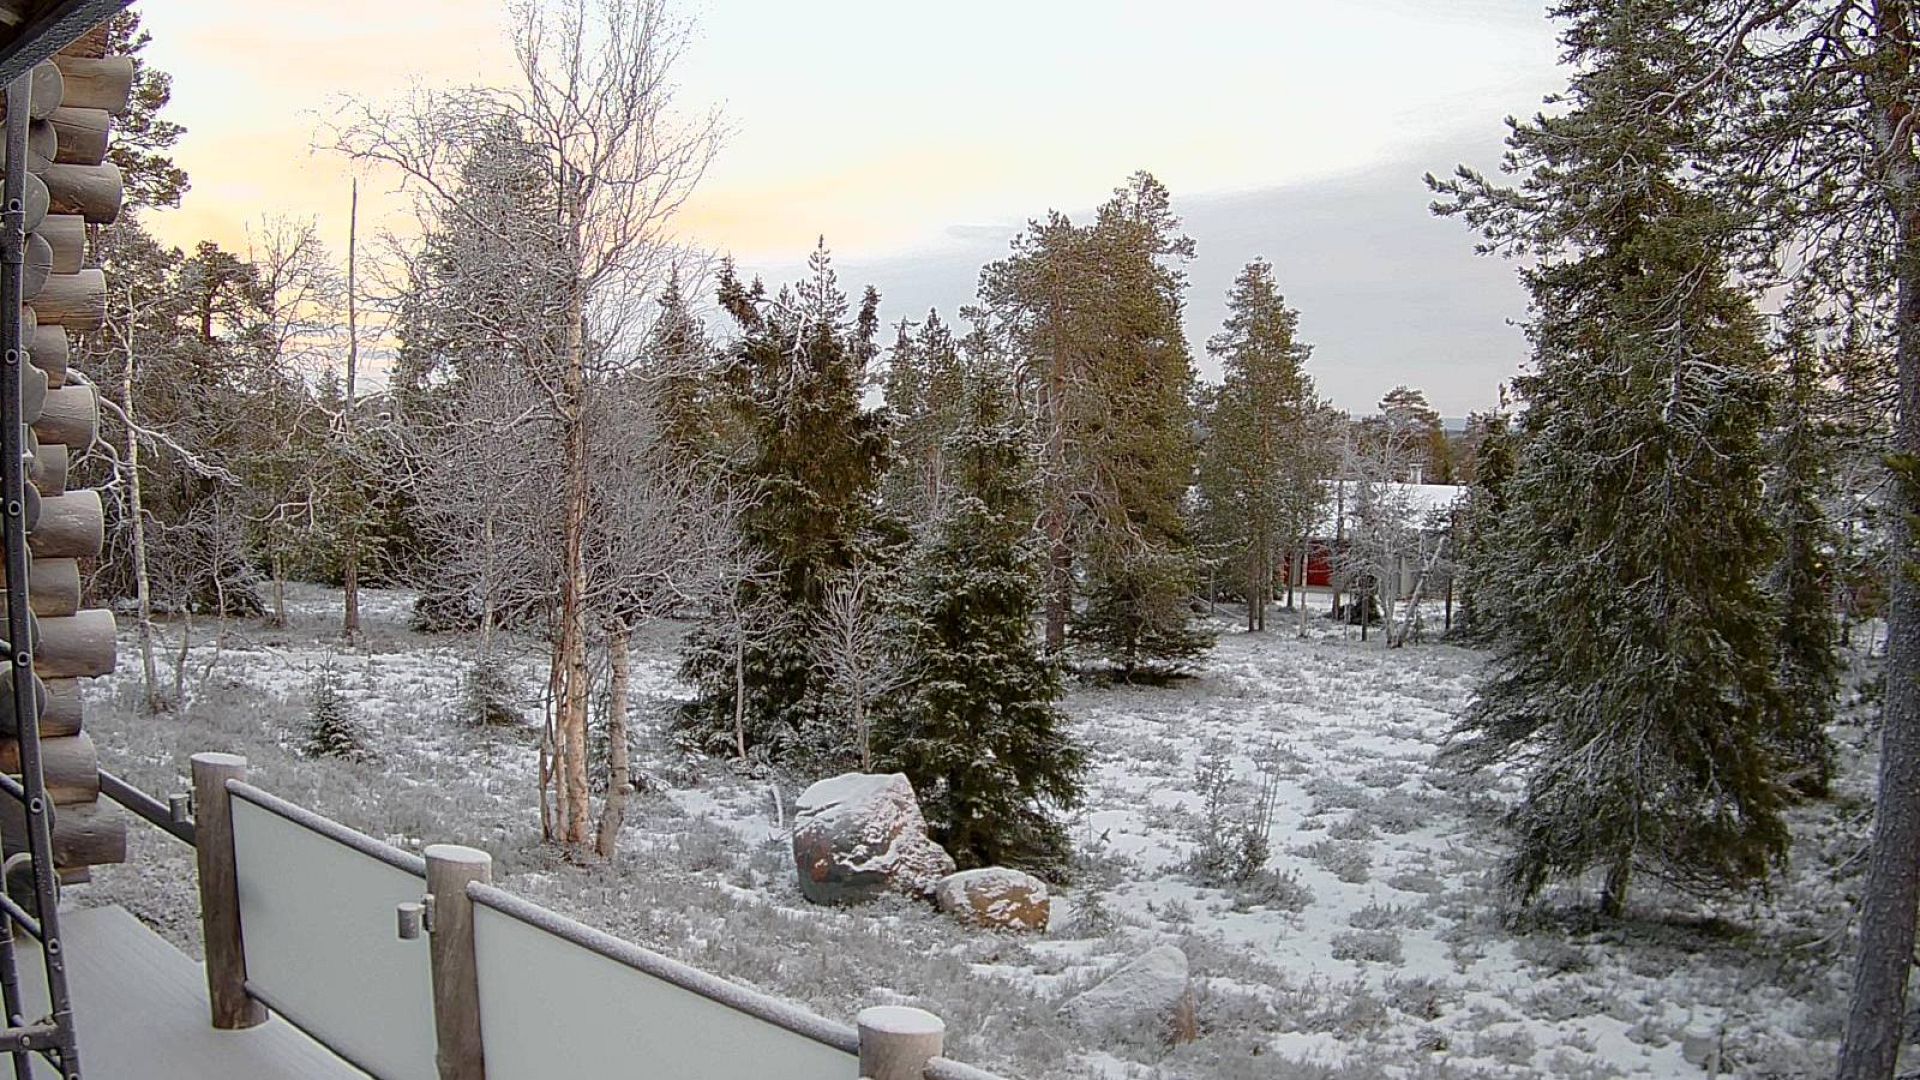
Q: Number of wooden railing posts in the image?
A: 3